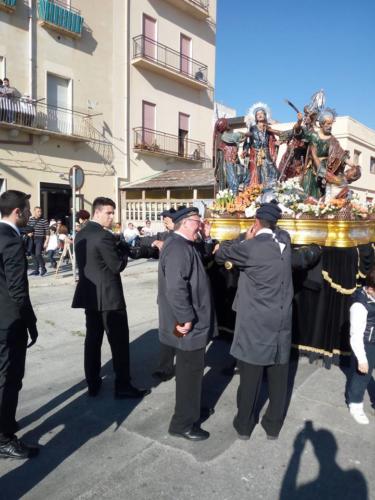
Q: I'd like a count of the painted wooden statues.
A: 5